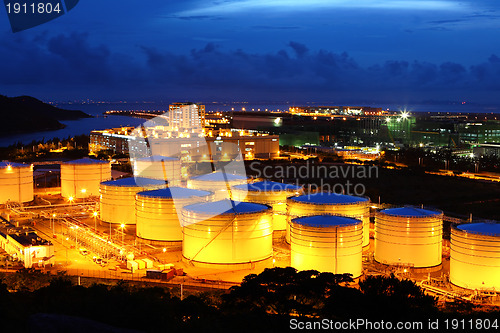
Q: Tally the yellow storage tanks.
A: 12